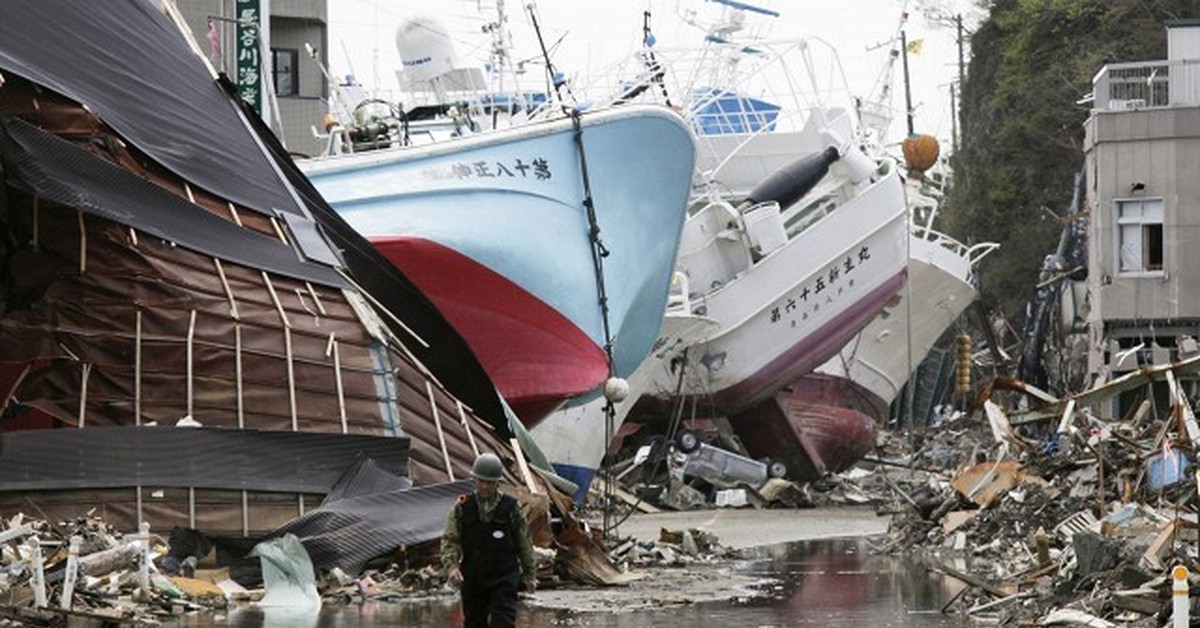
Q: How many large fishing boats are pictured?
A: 3